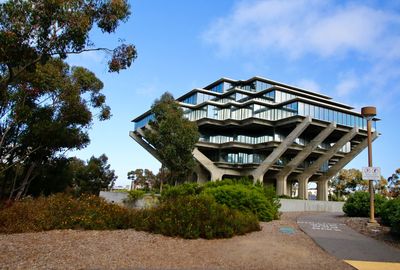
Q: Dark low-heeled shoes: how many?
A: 0